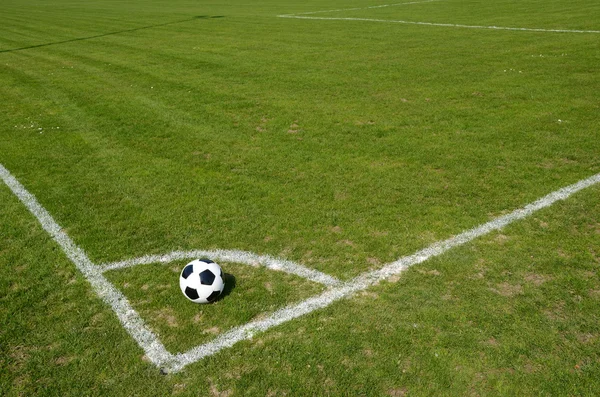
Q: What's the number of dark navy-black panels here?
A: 6